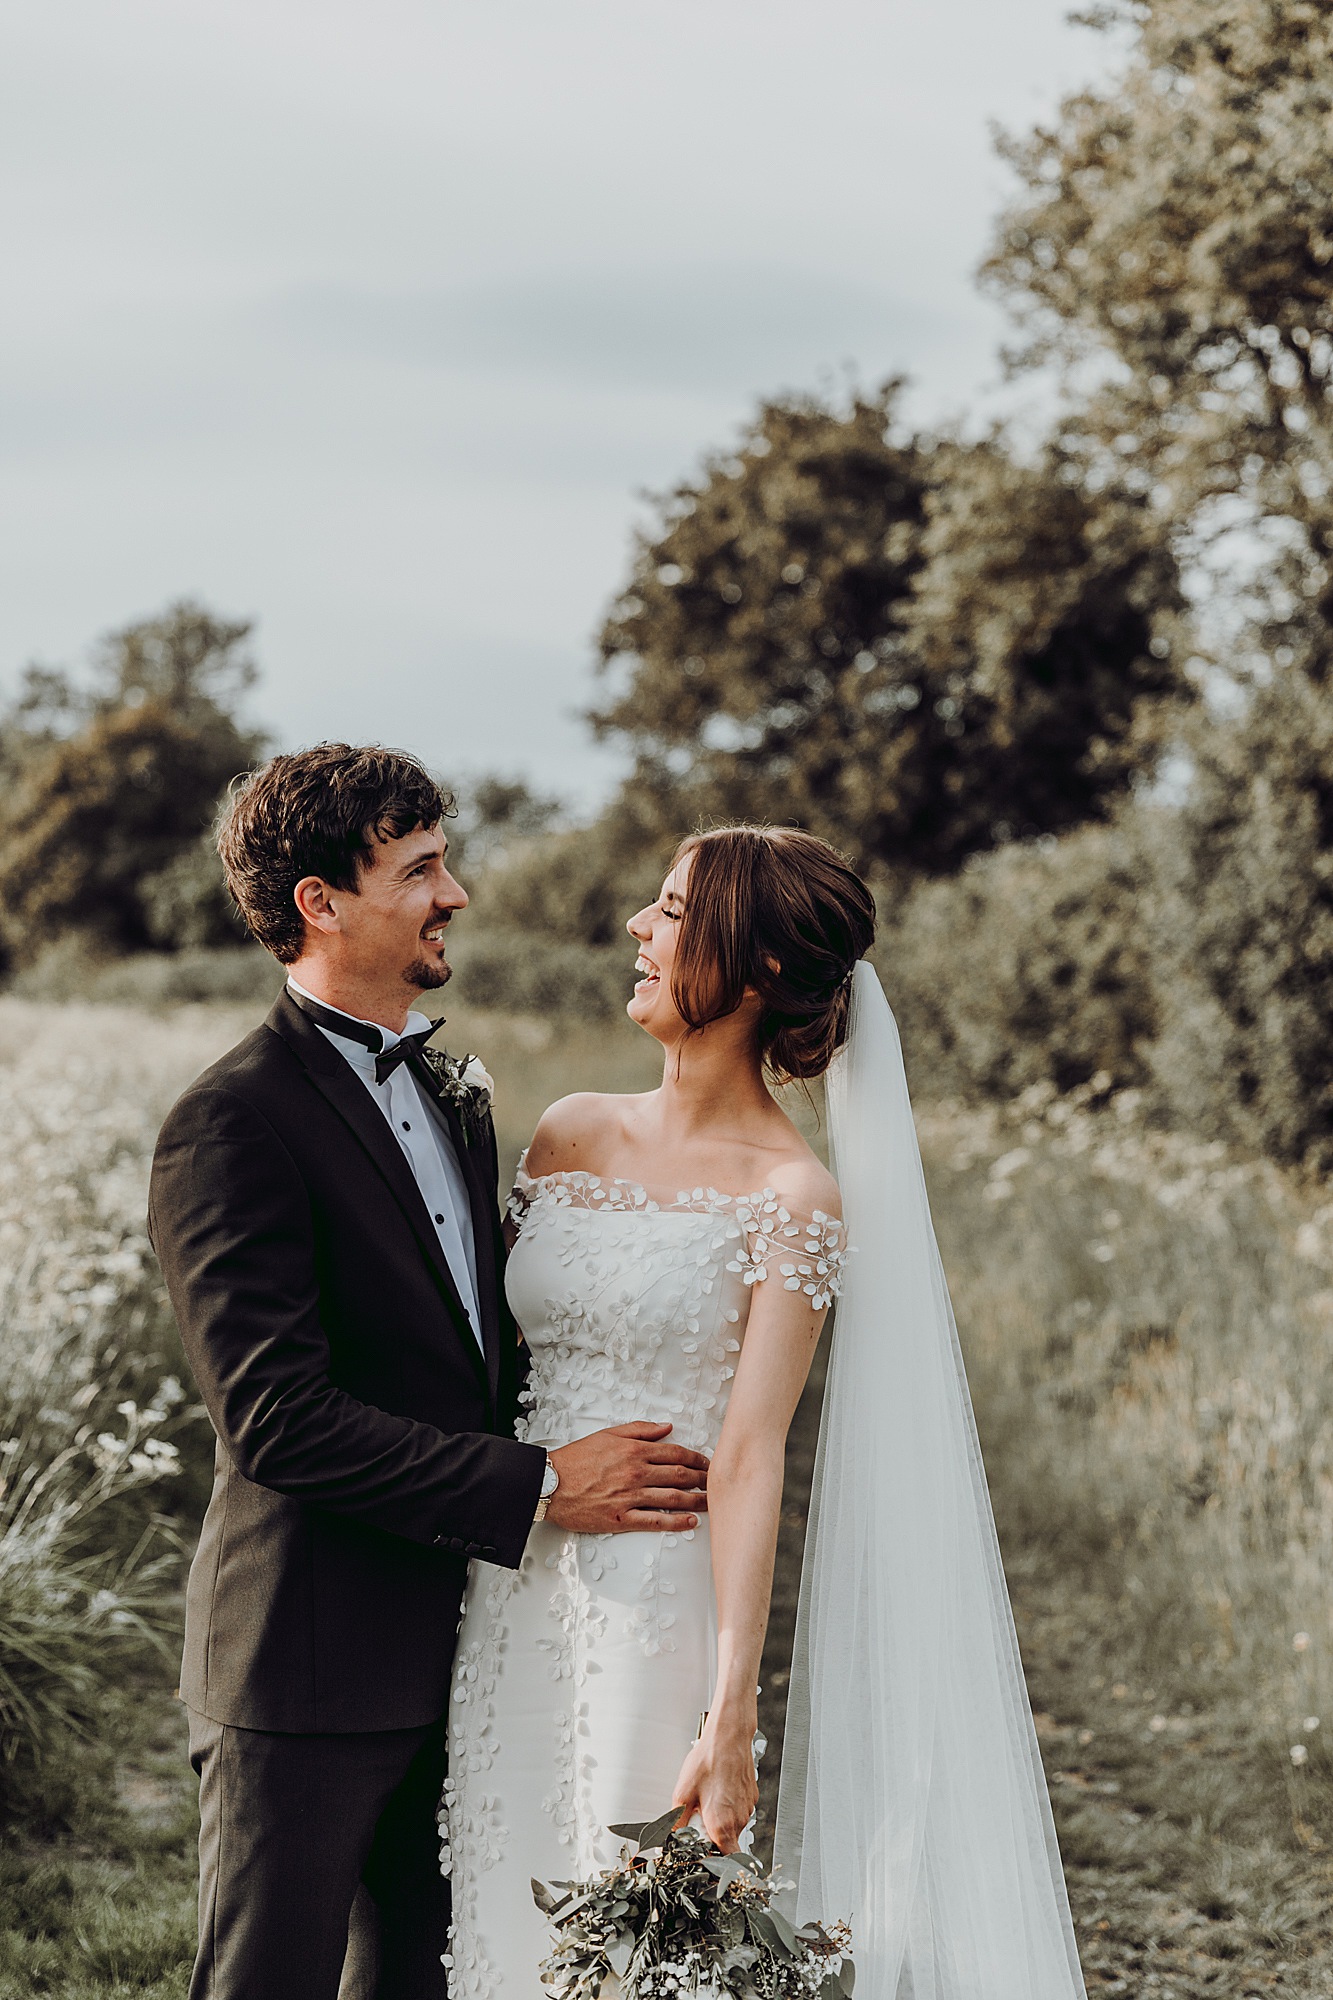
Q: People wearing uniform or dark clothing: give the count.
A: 1